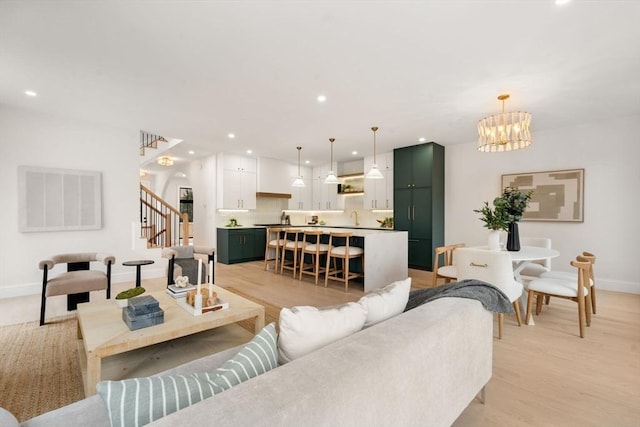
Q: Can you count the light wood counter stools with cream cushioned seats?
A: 4